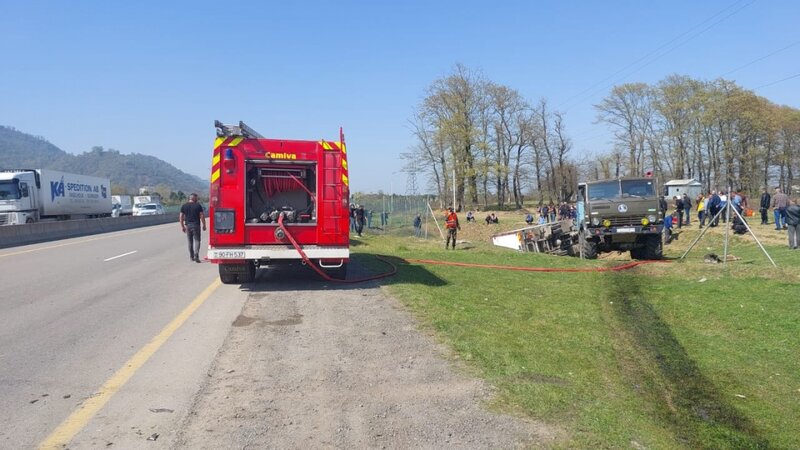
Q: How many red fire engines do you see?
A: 1